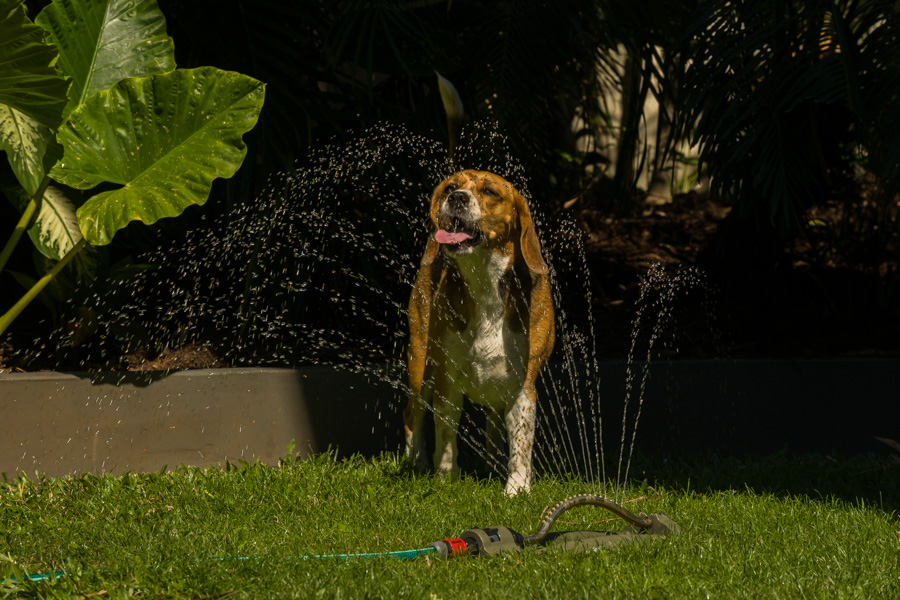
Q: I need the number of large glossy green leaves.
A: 3